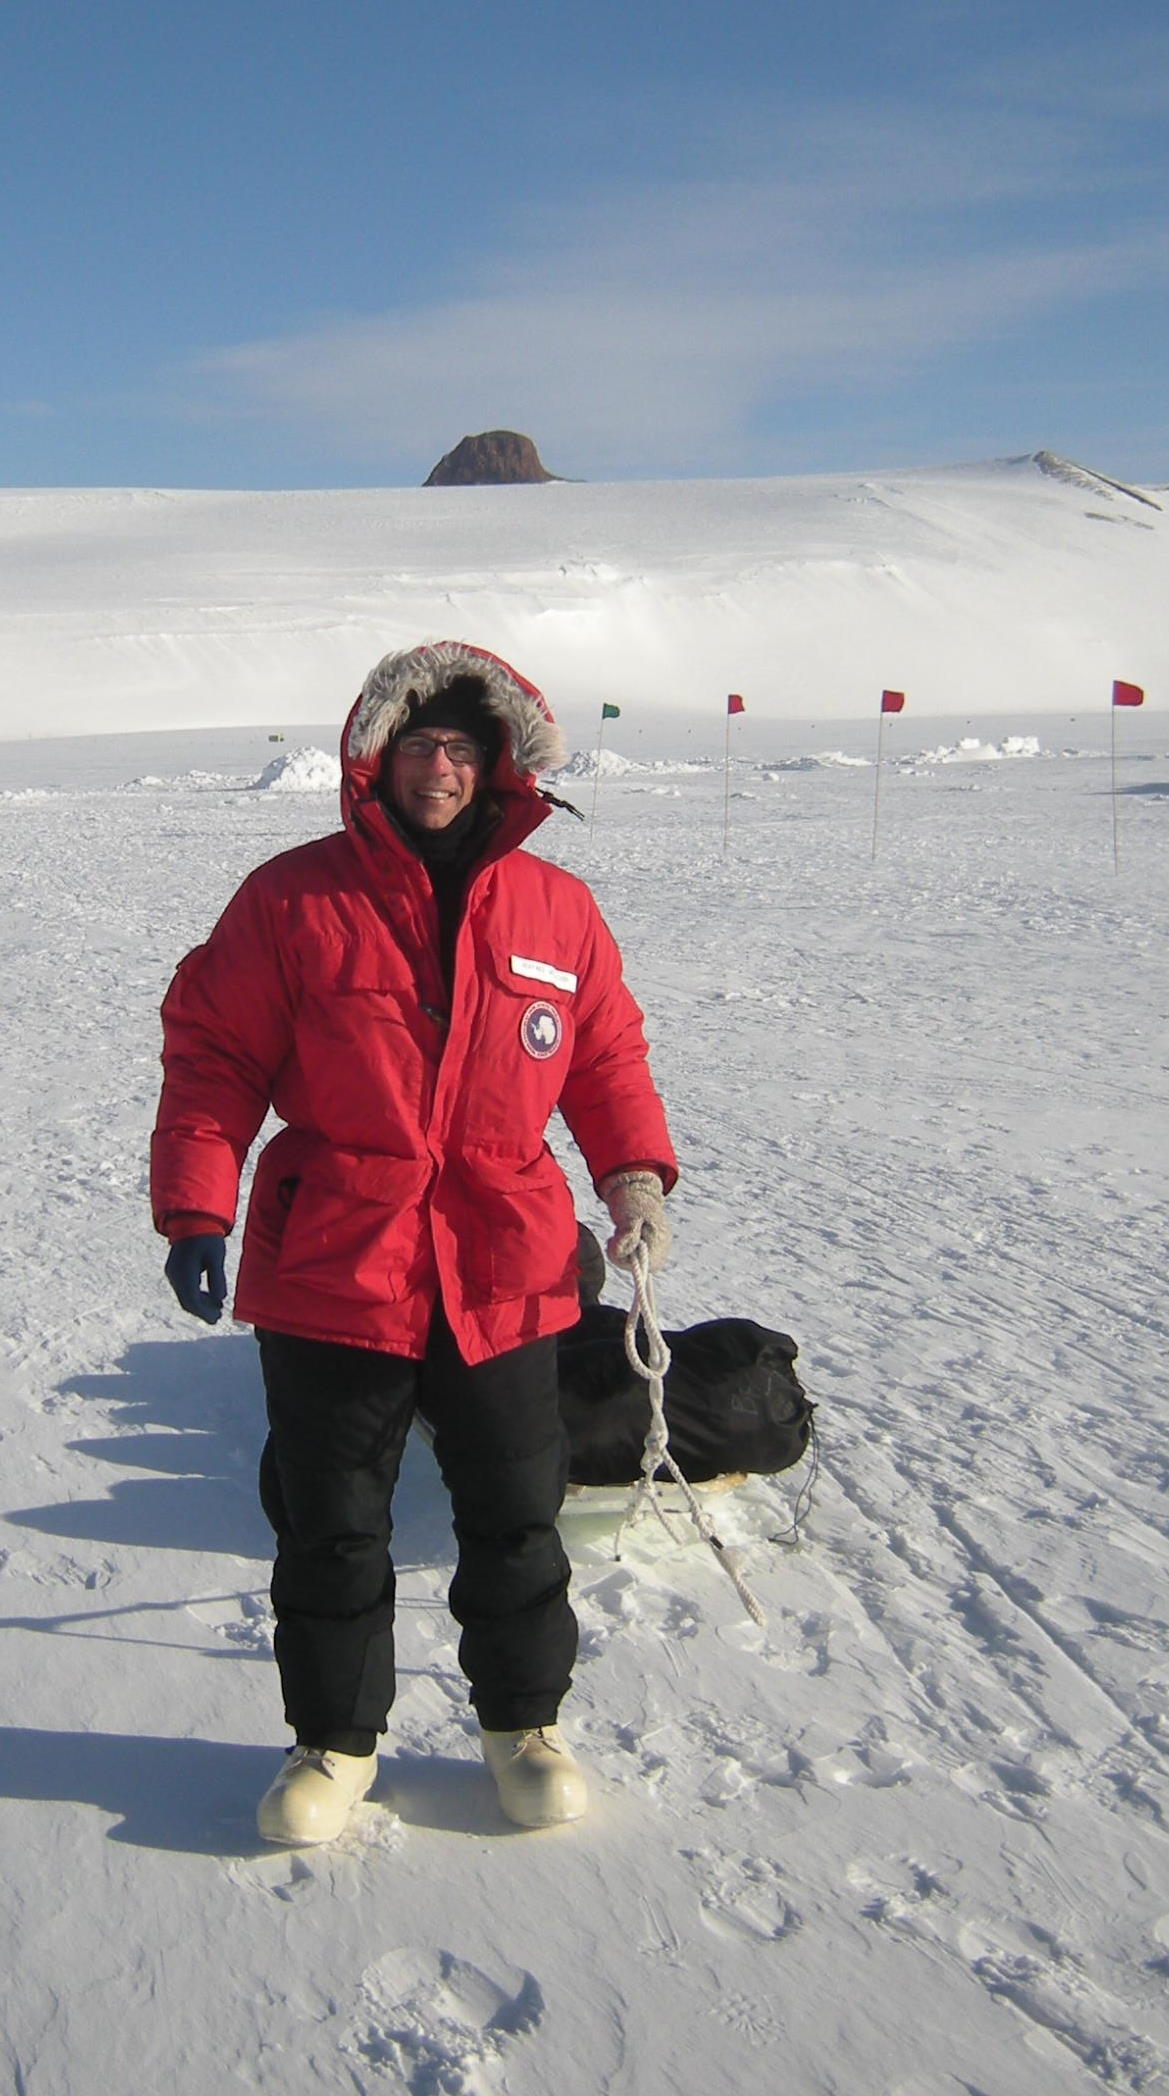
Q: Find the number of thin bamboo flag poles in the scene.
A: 4